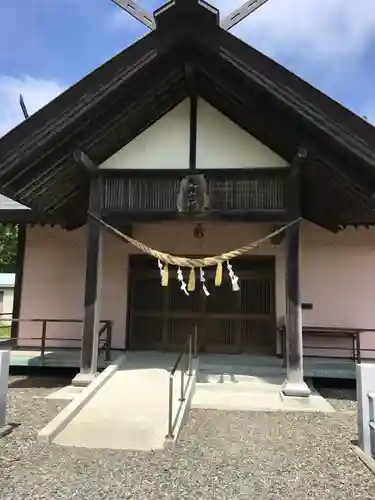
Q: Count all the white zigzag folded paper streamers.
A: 4